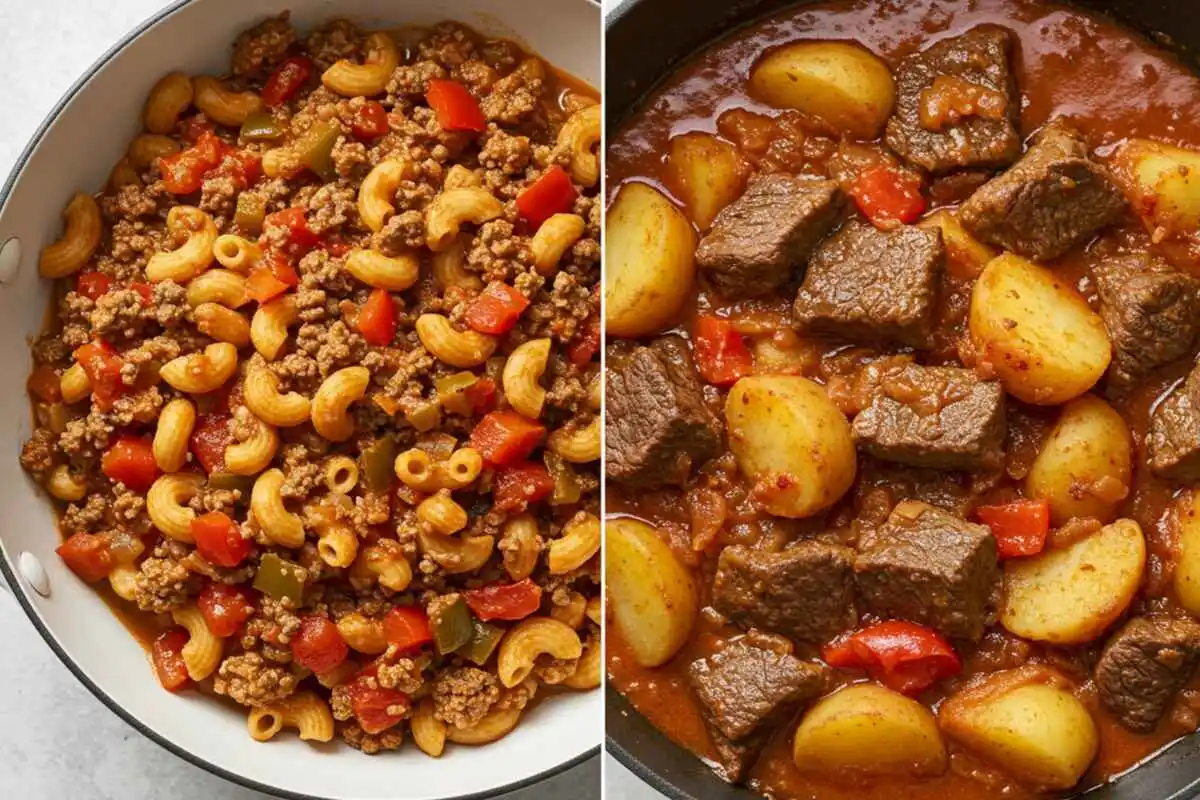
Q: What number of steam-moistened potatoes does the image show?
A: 13